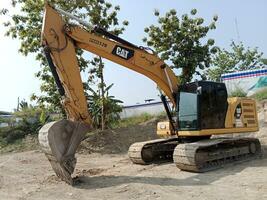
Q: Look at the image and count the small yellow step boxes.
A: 1